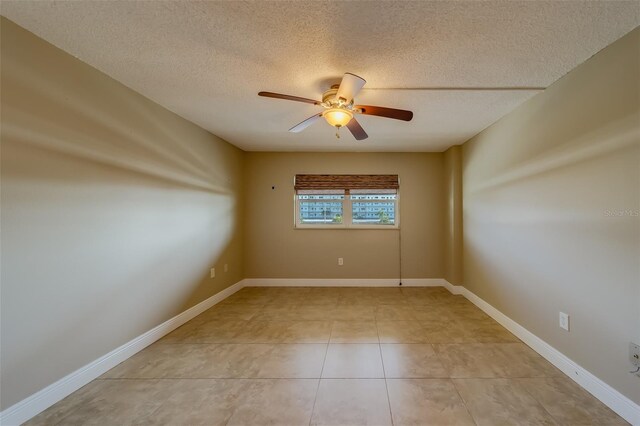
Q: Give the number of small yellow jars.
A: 0